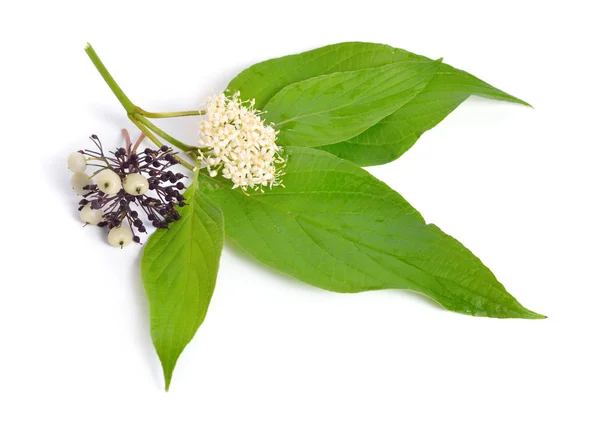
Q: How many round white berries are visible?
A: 6